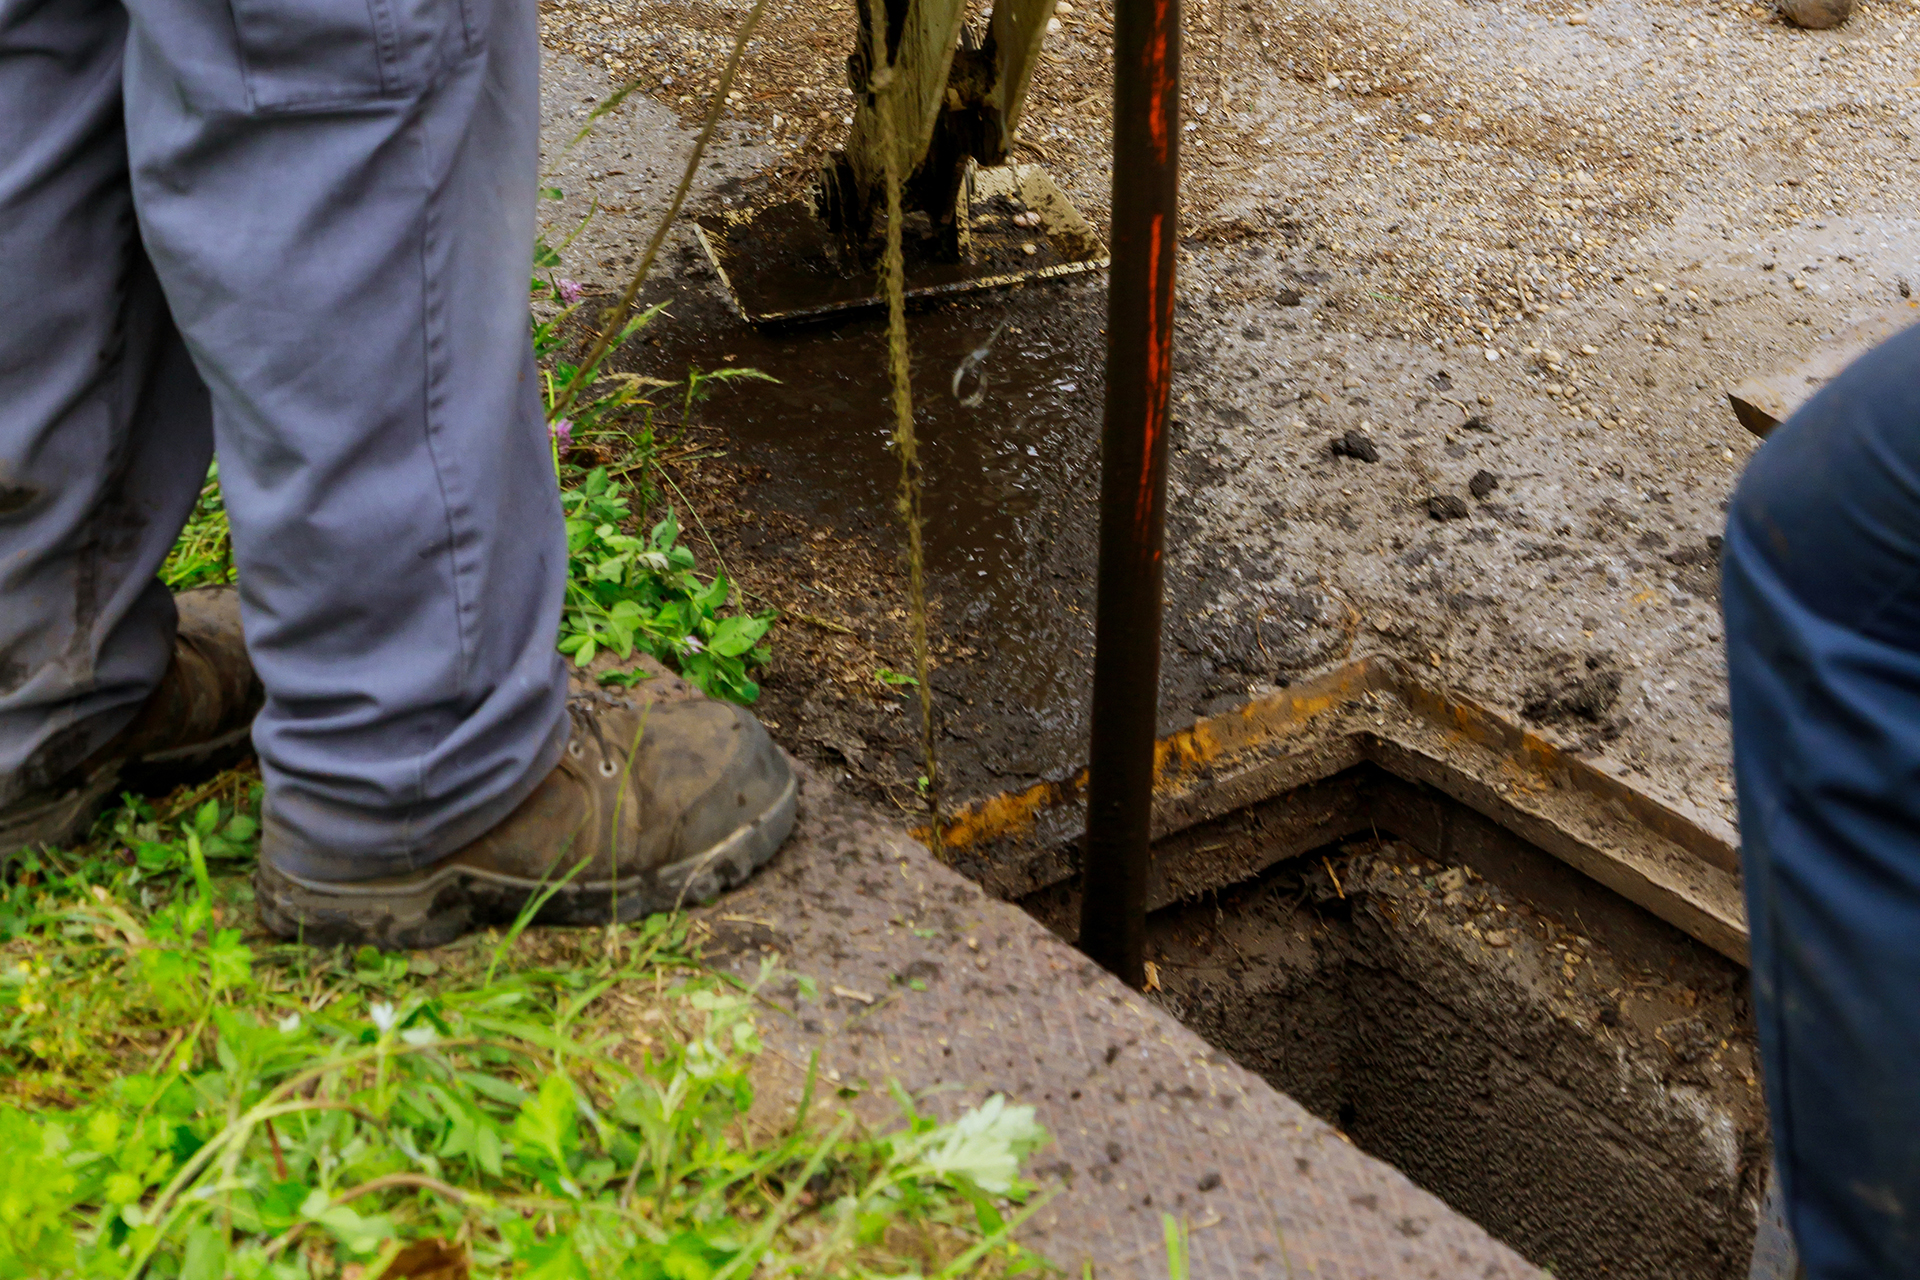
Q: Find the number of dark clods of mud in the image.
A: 3